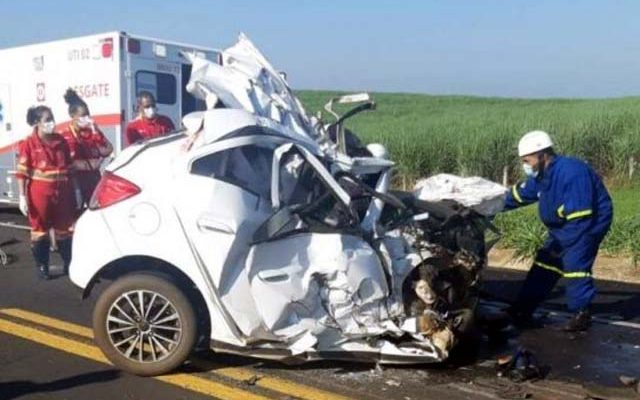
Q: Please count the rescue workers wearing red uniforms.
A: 3